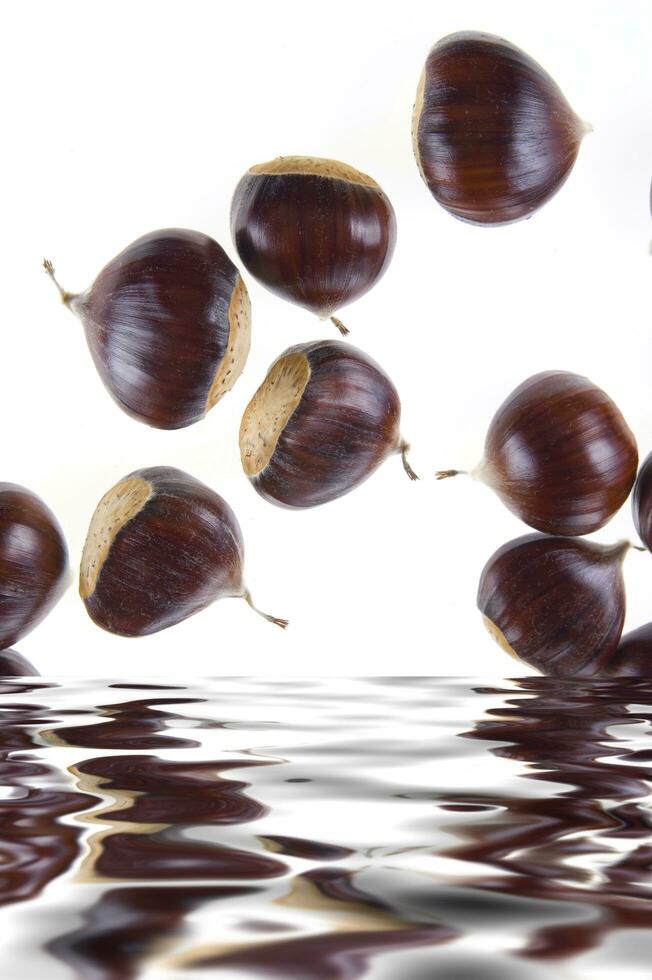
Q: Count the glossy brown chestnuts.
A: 11